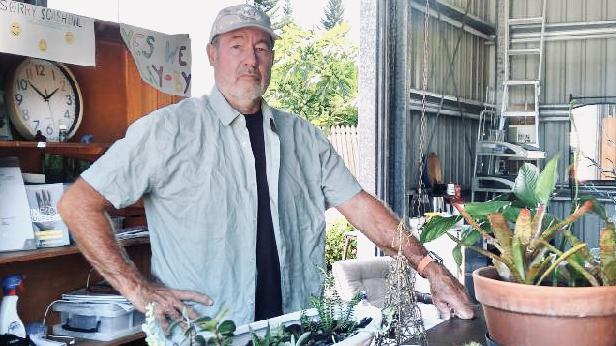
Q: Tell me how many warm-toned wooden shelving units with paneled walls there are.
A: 1